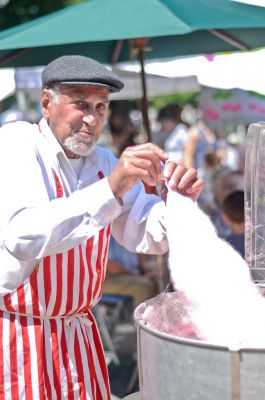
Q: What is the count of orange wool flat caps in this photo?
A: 0